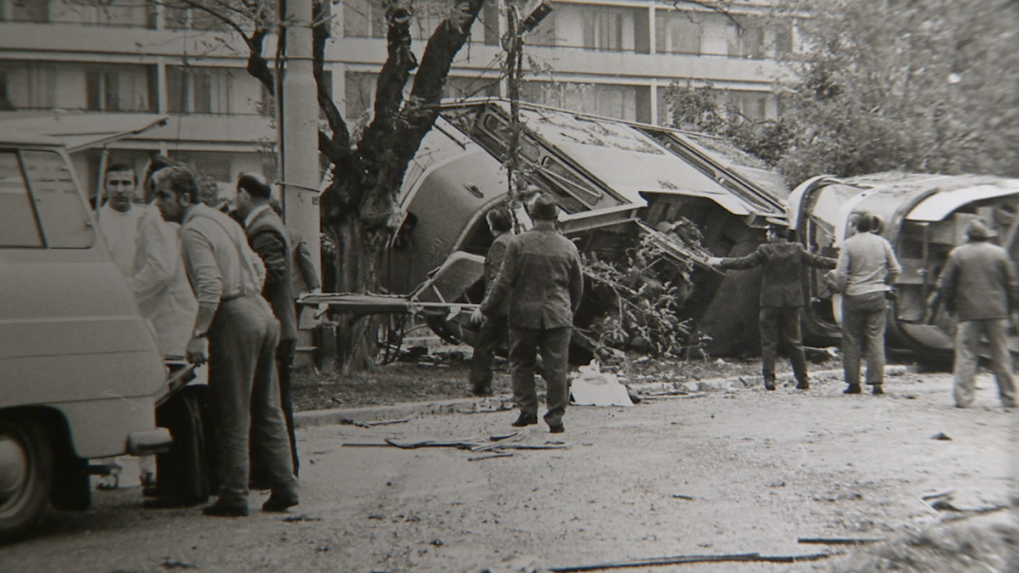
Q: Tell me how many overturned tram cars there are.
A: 2